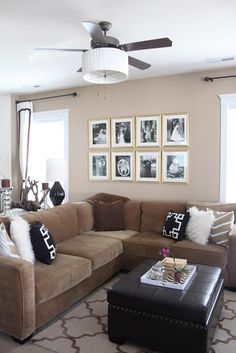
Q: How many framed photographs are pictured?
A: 8